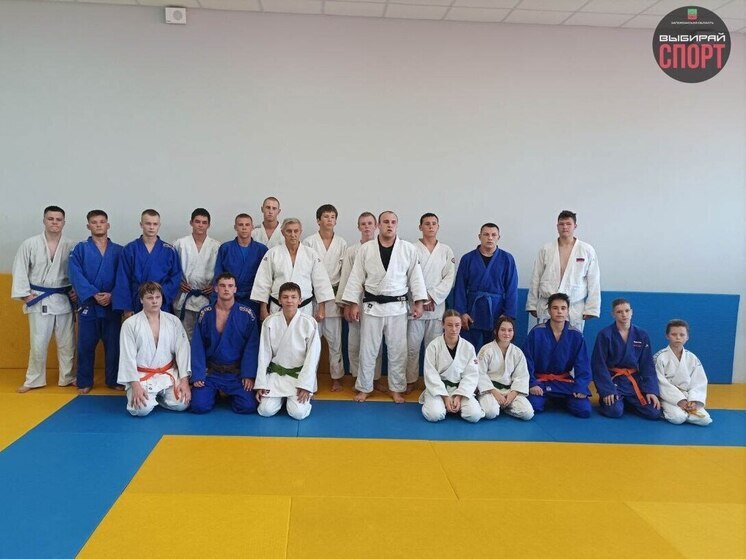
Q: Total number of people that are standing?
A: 13